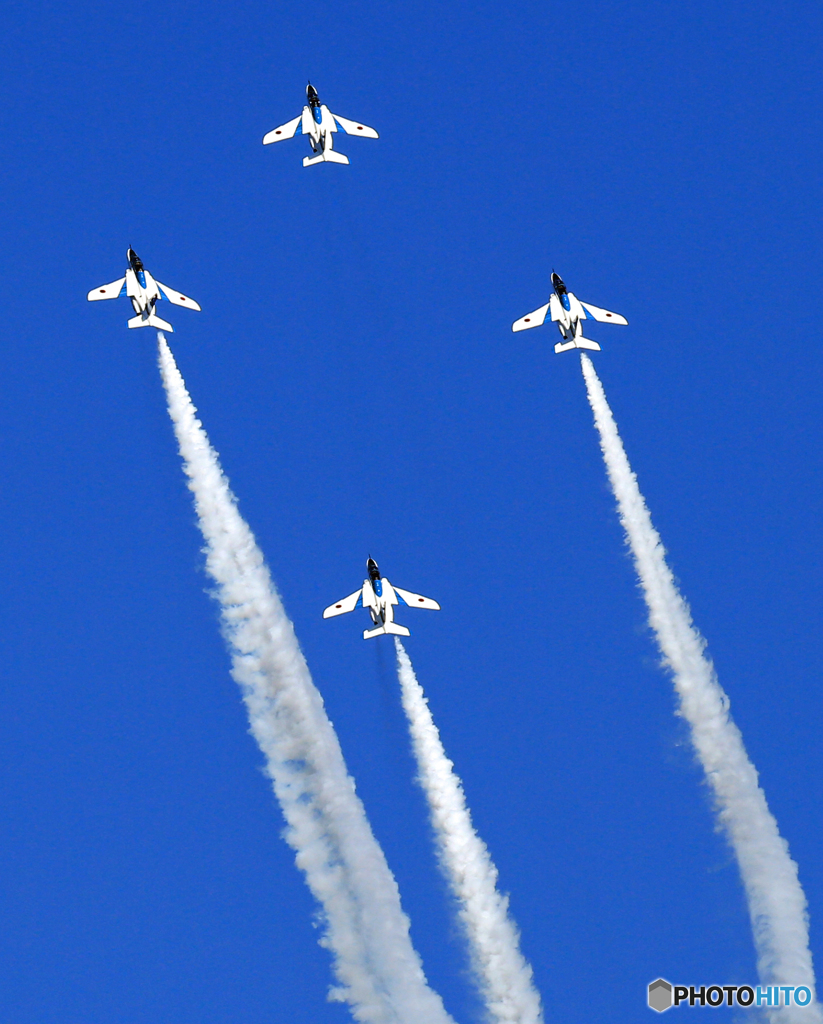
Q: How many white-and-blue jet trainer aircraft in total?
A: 4